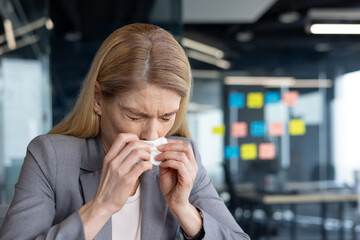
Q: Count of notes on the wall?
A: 12